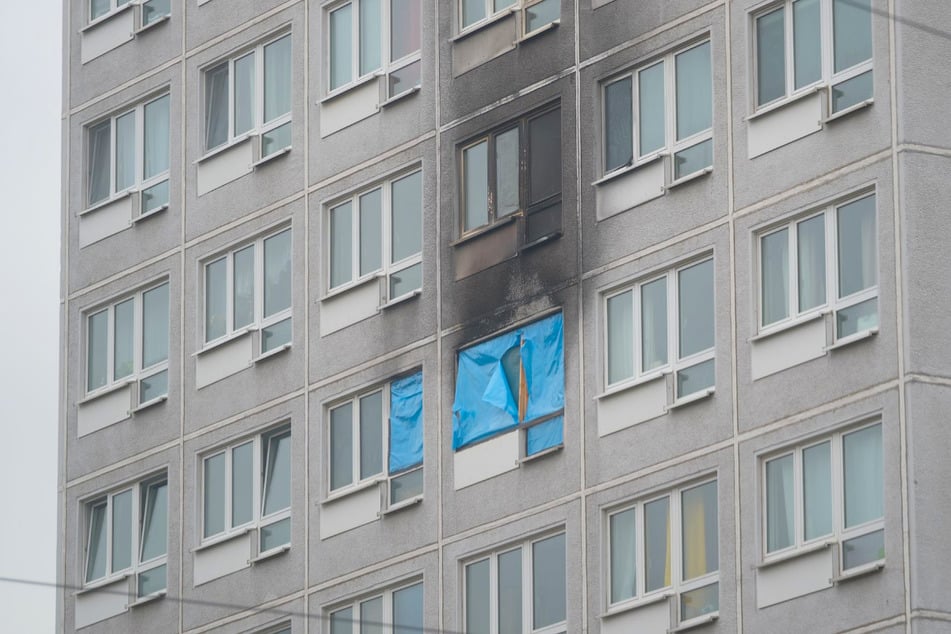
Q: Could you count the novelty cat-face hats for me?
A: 0